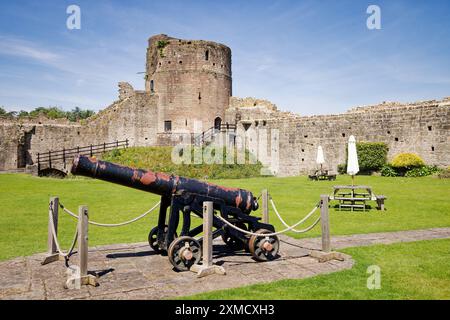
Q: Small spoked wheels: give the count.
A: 4